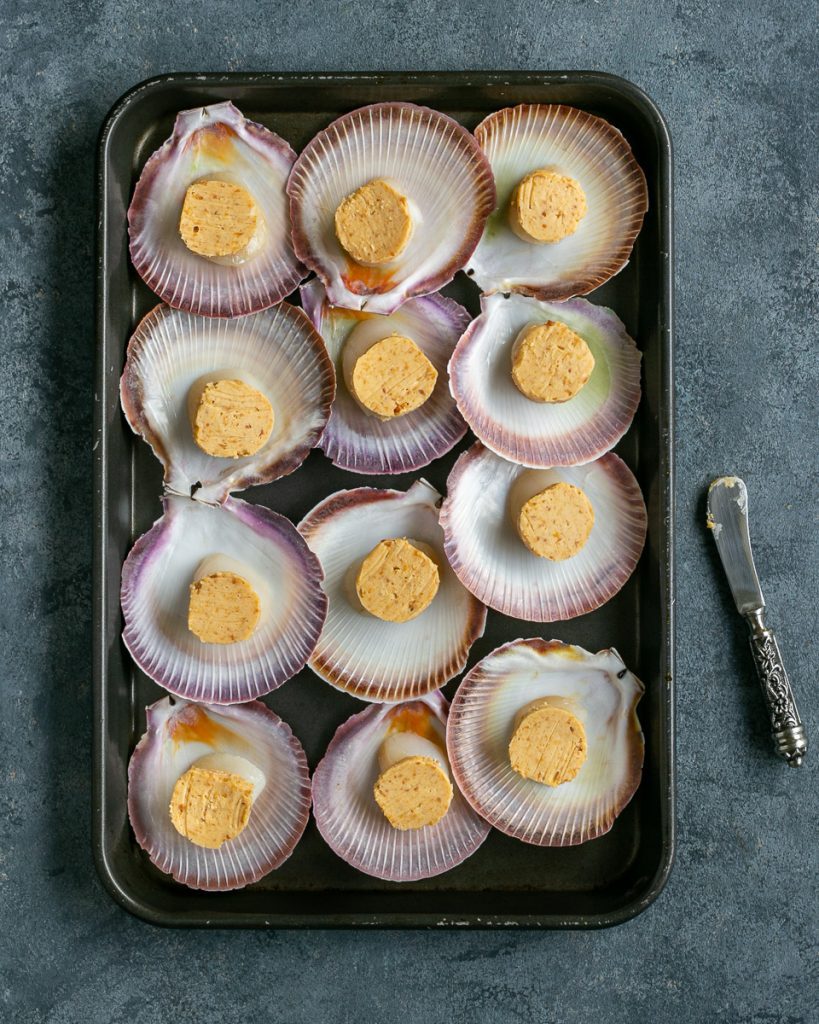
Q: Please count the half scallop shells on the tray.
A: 12